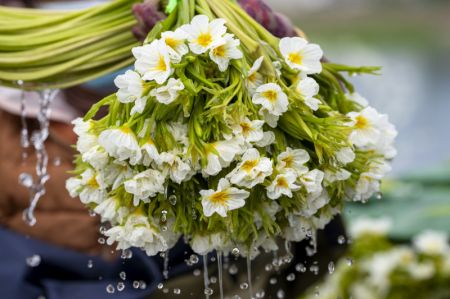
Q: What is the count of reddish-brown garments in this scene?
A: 1